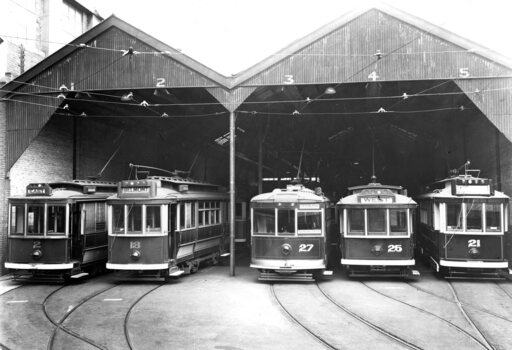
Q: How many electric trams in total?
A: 5